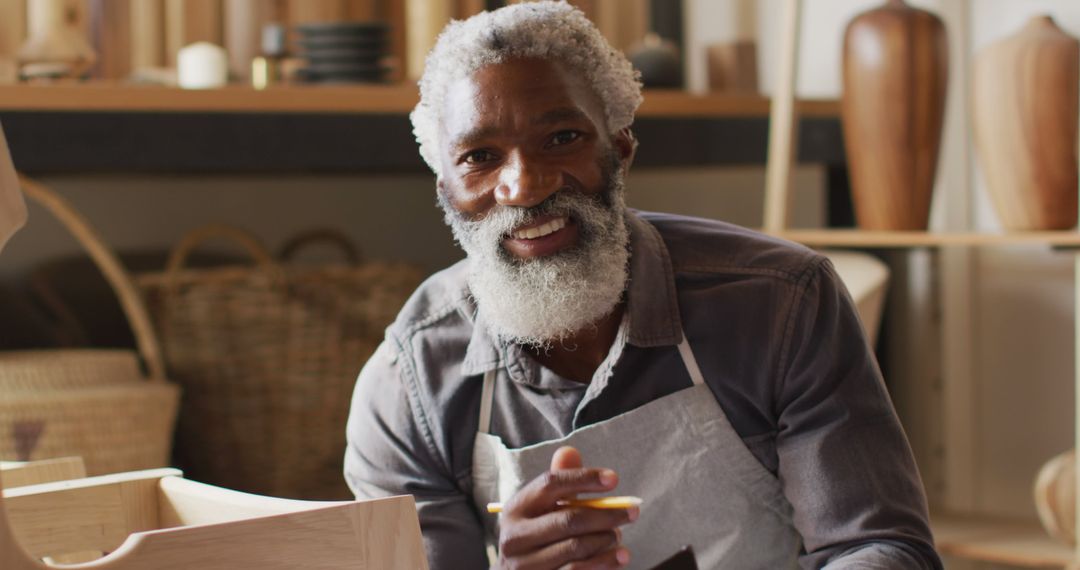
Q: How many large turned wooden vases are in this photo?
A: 2